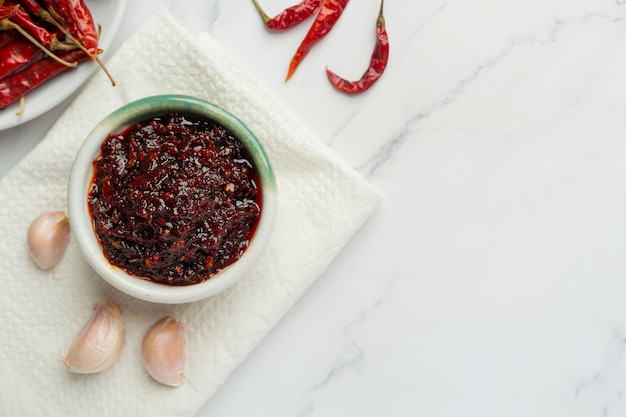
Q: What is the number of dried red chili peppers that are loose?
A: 3